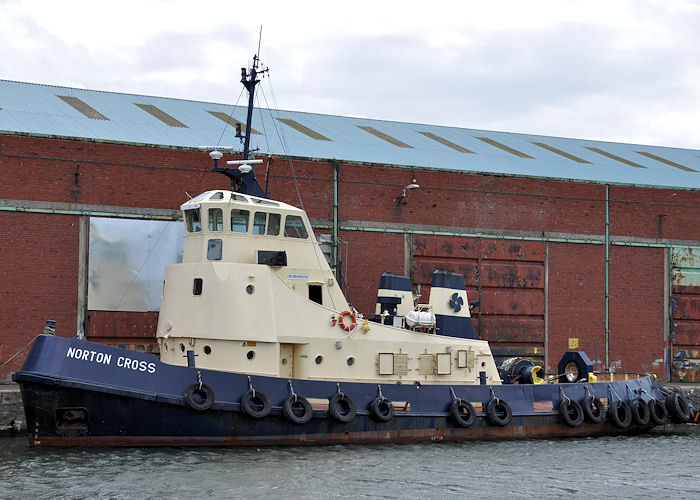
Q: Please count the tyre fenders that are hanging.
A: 13